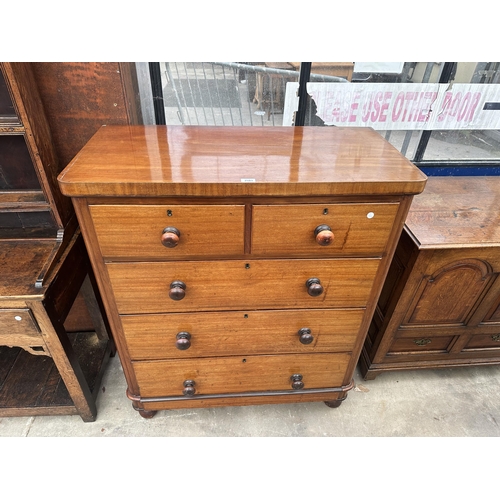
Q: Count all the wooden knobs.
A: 8